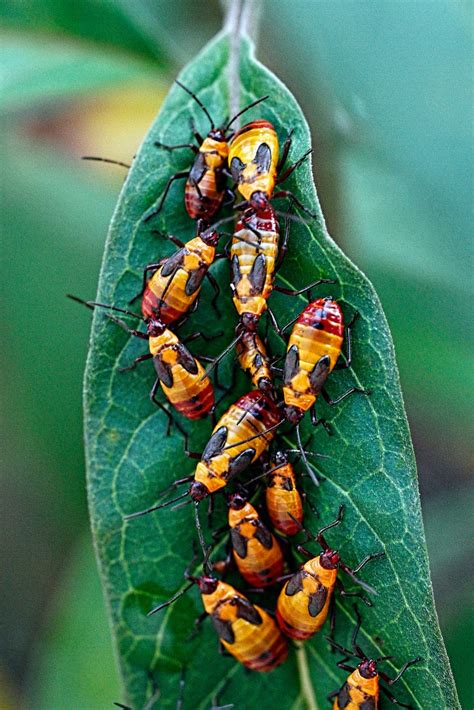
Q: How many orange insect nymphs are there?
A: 13